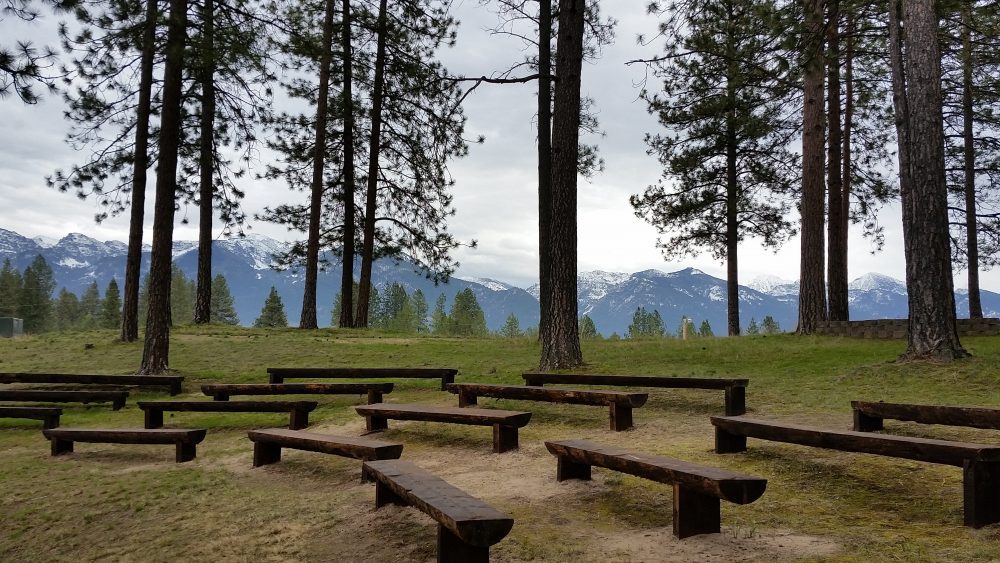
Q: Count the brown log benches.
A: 15